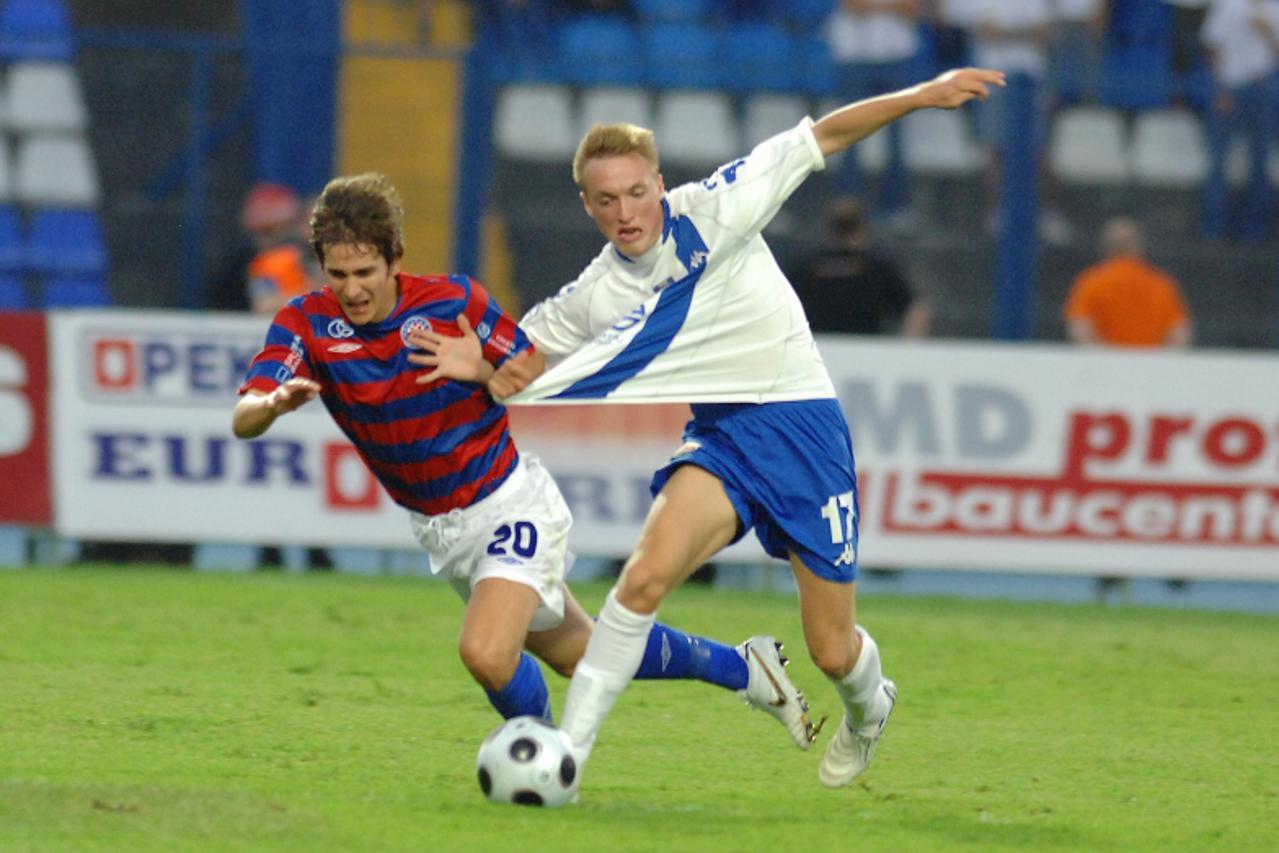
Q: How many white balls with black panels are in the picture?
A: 1